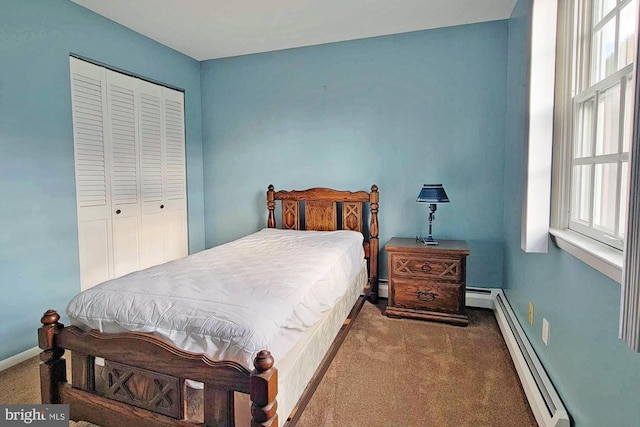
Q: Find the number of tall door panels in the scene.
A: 4